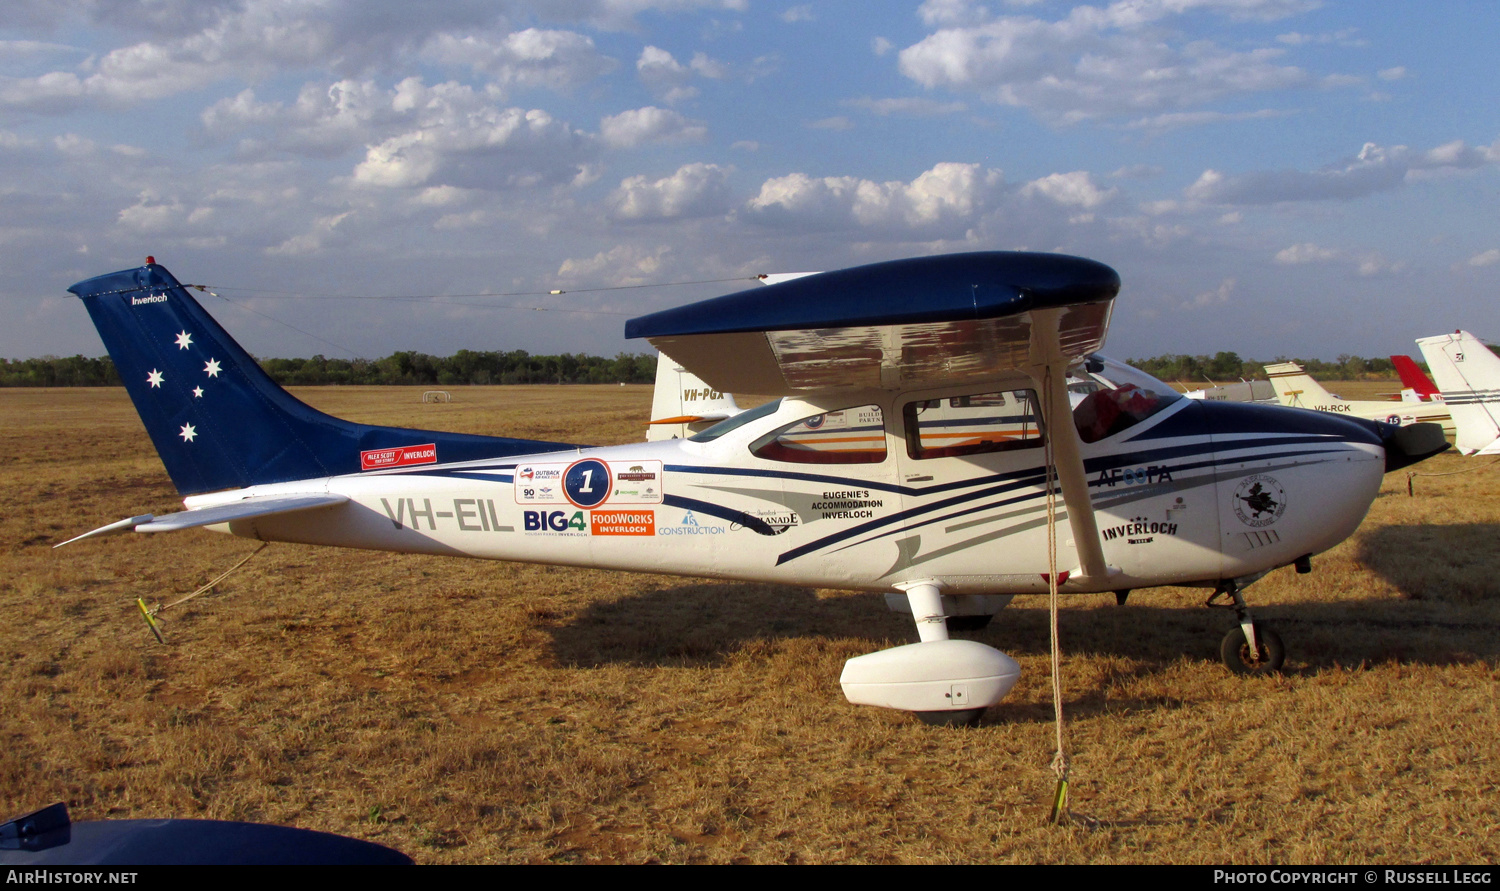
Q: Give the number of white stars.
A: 5